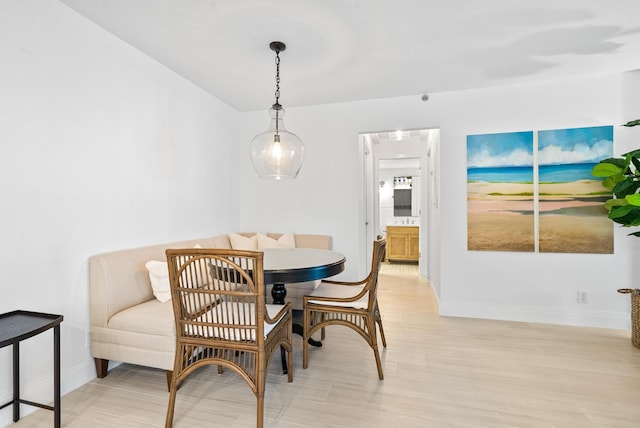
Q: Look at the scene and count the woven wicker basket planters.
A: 1